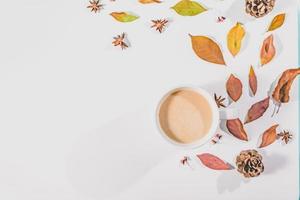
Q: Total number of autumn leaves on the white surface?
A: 14